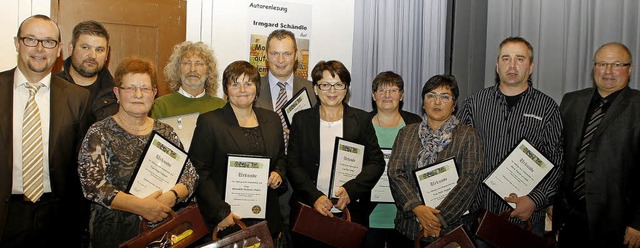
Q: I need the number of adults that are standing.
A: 11